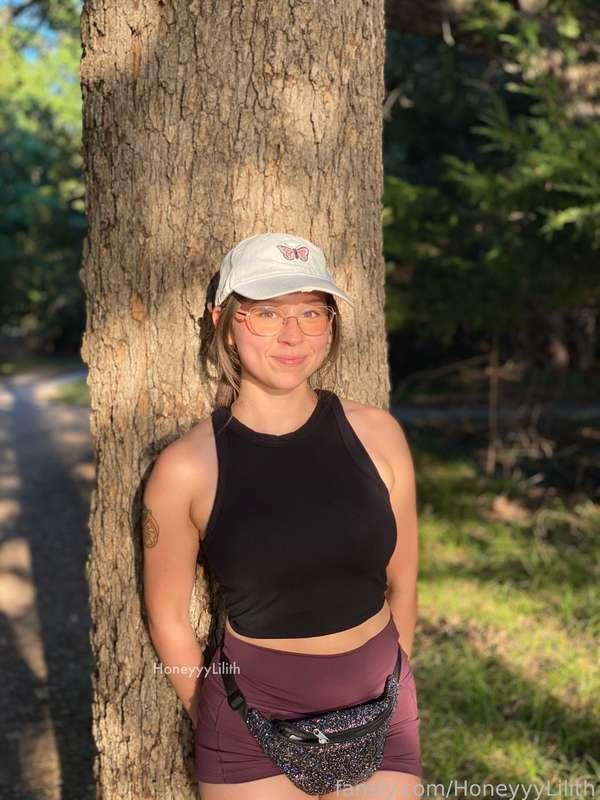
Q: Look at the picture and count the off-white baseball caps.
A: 1